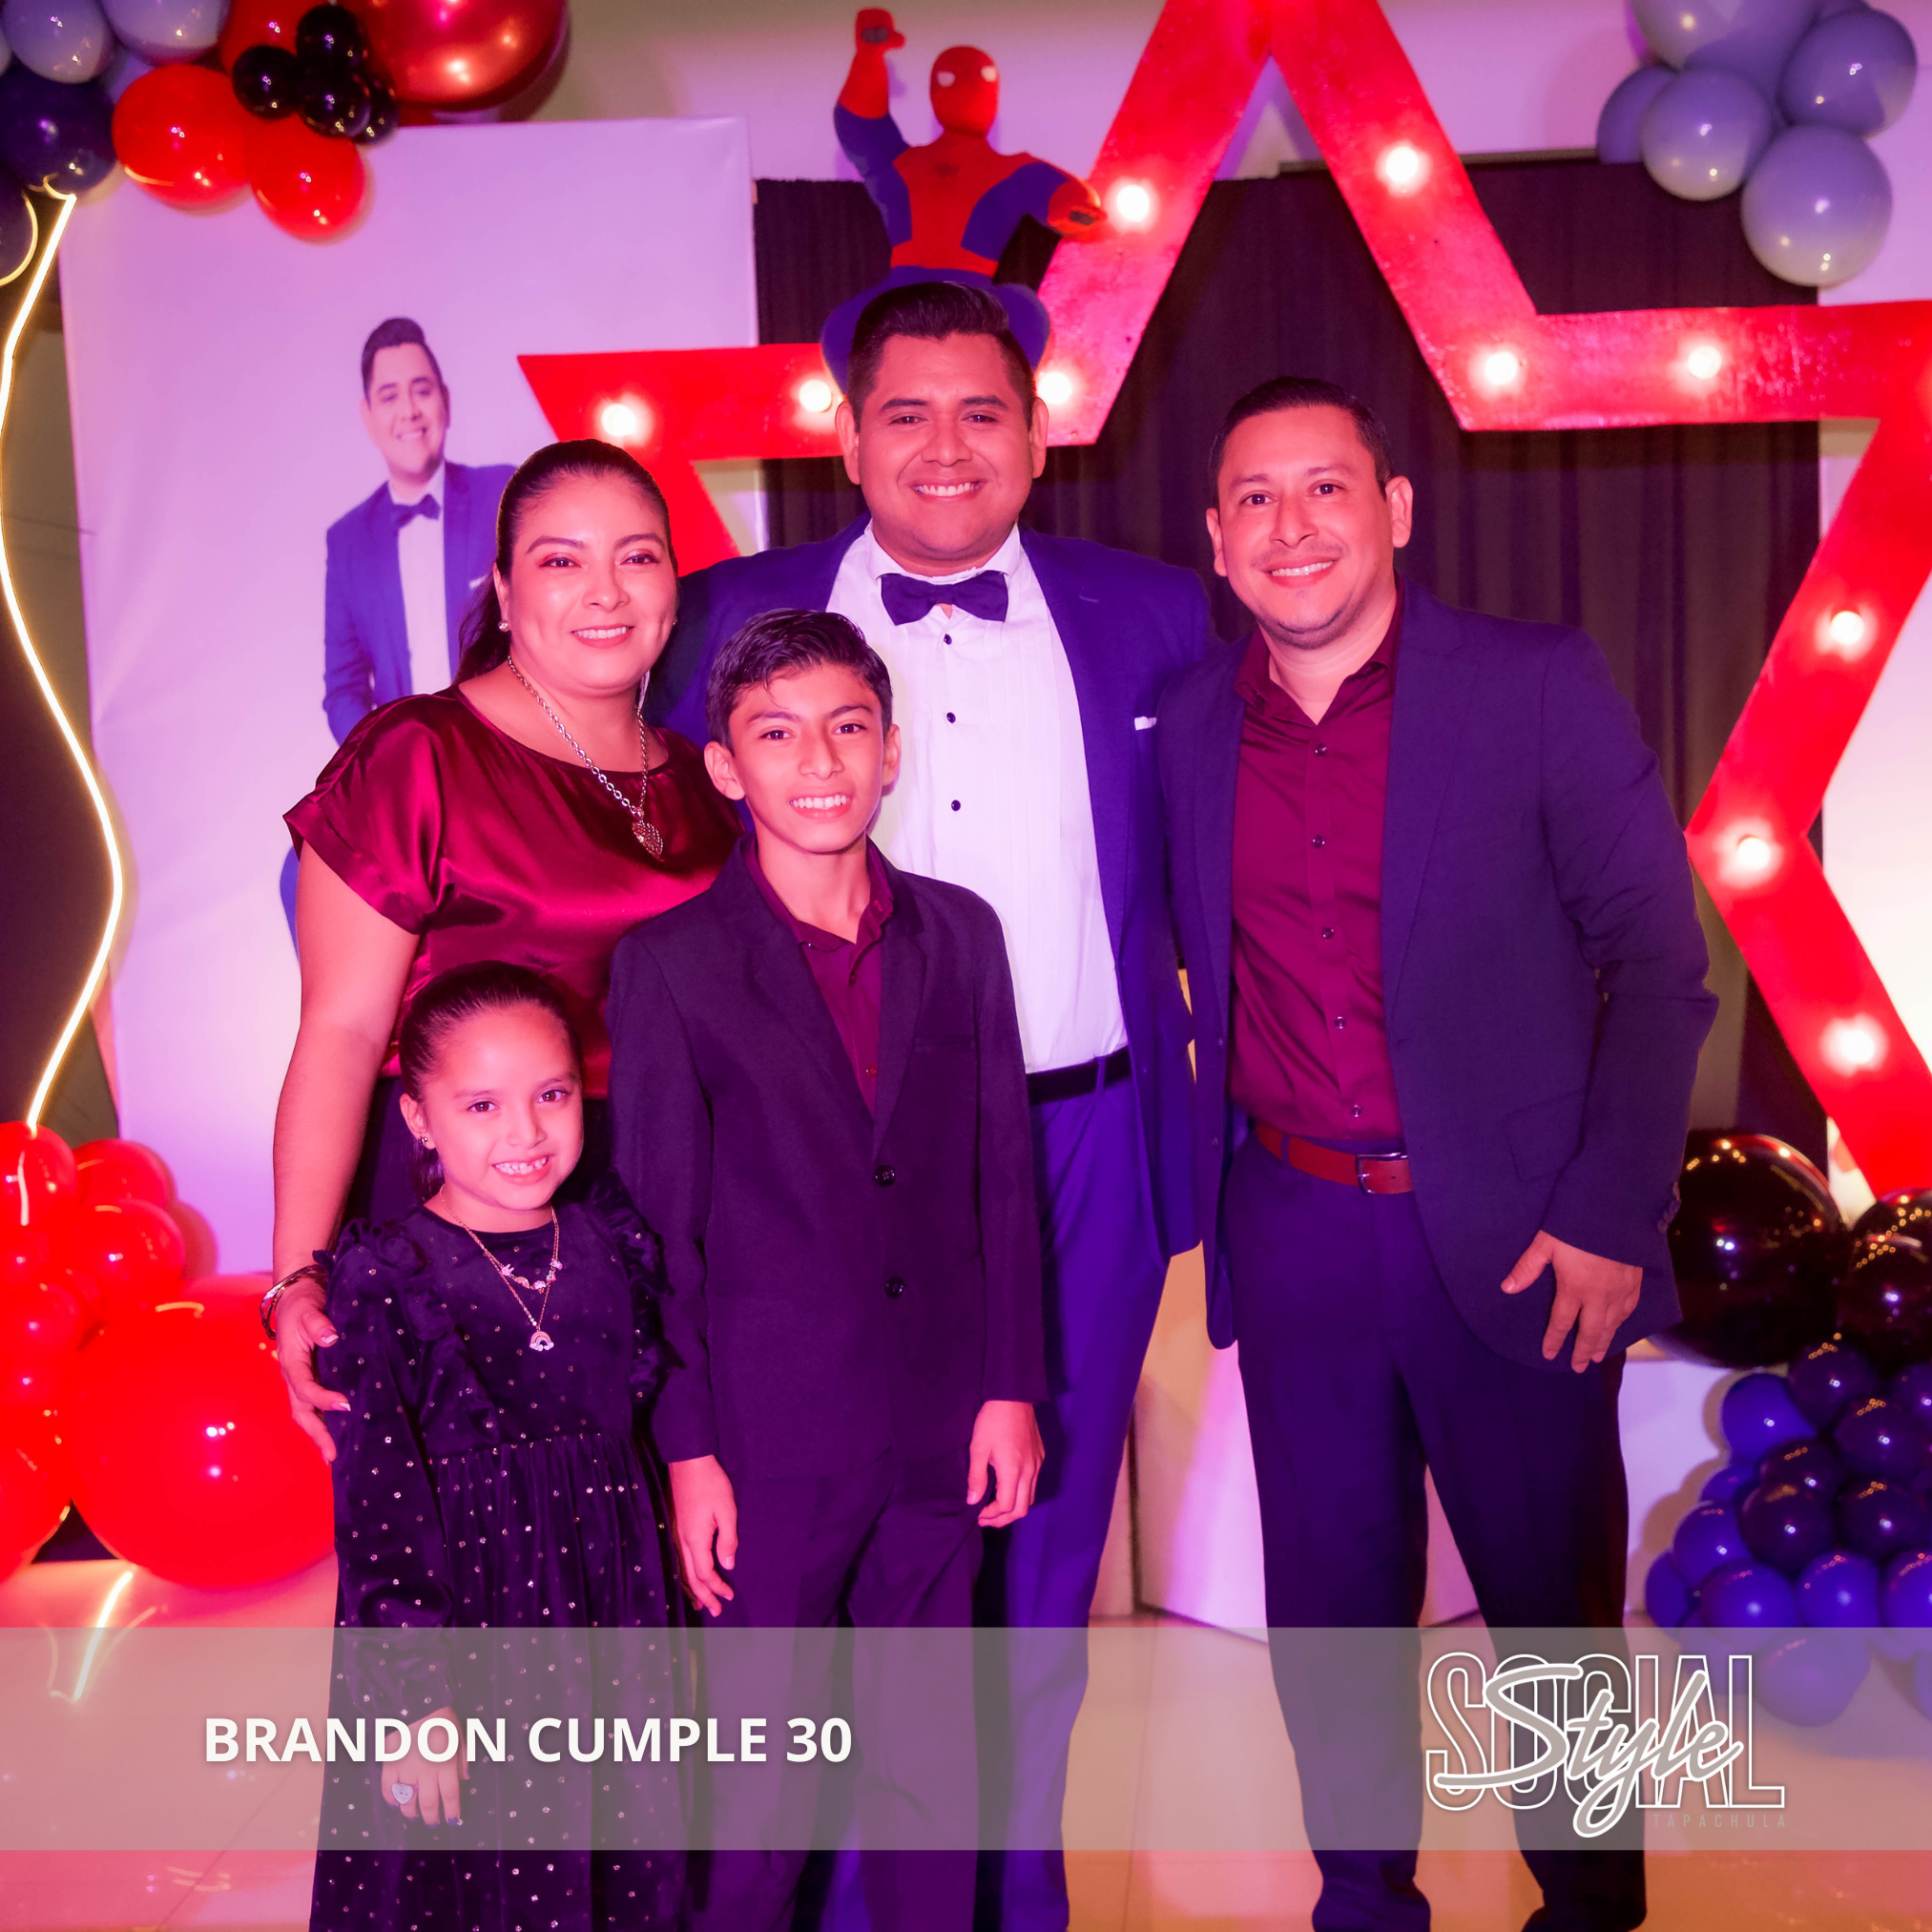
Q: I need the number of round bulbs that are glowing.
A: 10